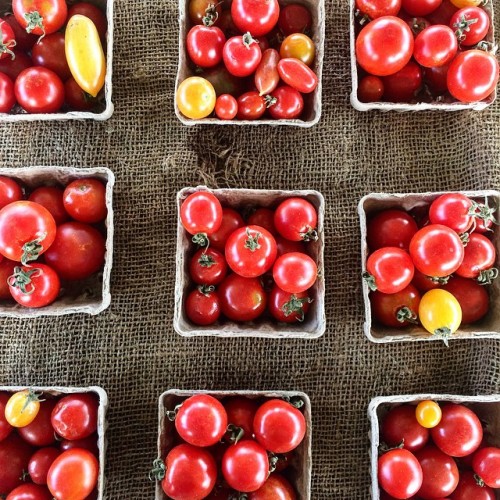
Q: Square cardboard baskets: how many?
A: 9